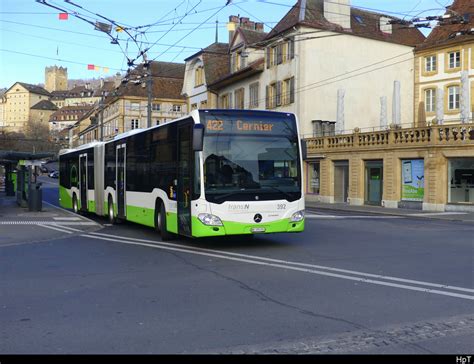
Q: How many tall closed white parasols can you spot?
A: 5